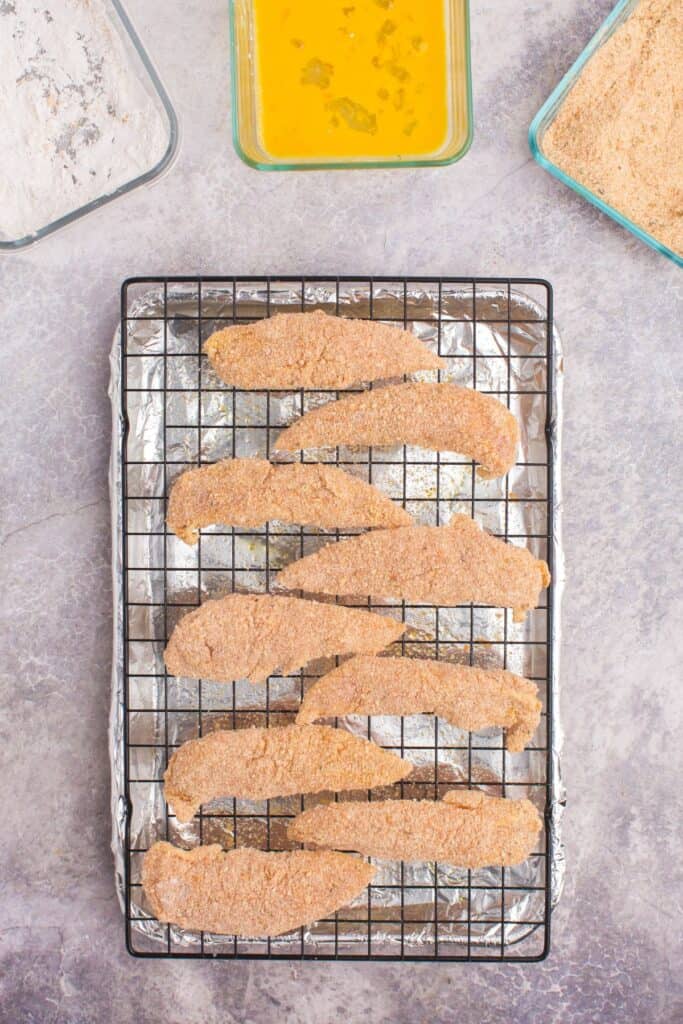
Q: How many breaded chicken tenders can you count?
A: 9